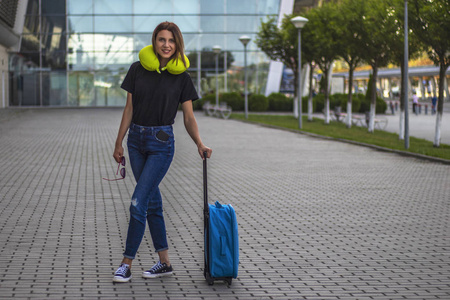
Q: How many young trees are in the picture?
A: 7